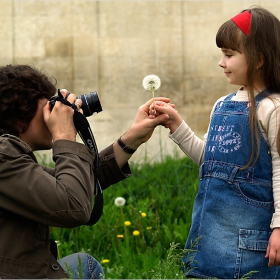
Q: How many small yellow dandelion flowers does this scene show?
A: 6